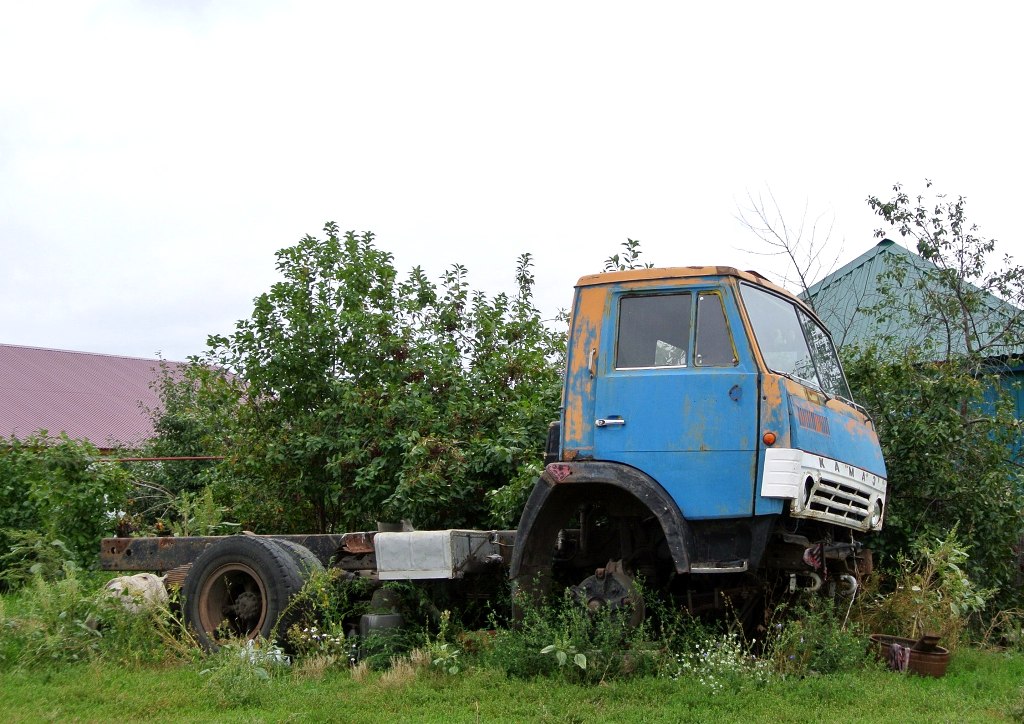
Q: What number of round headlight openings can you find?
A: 2